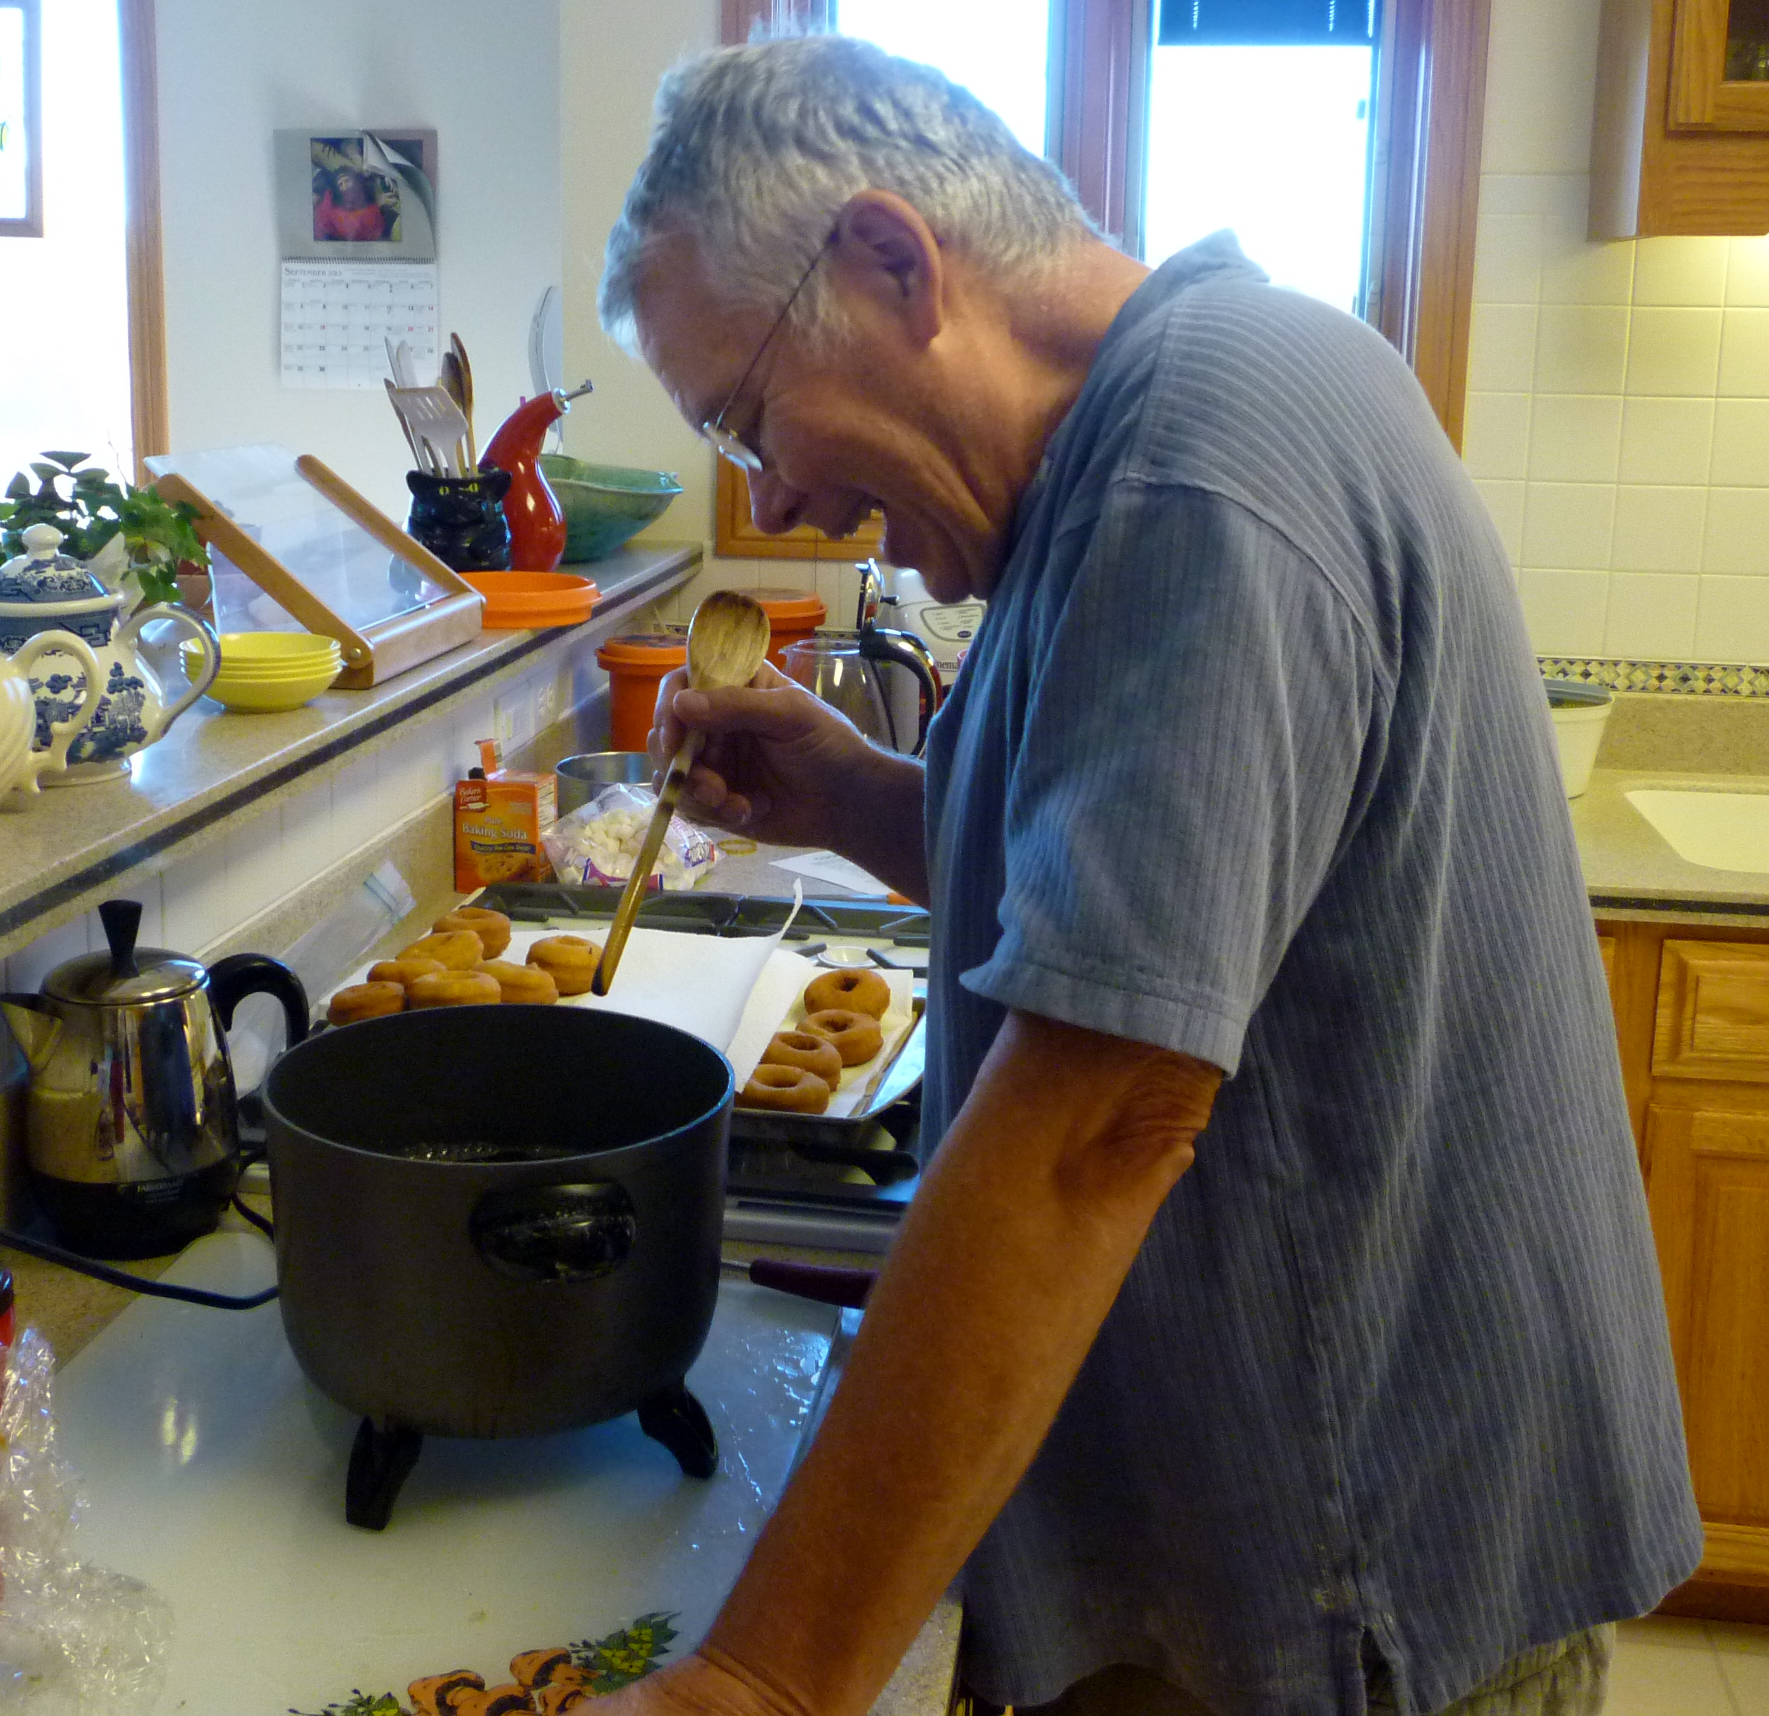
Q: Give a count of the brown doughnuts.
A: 11